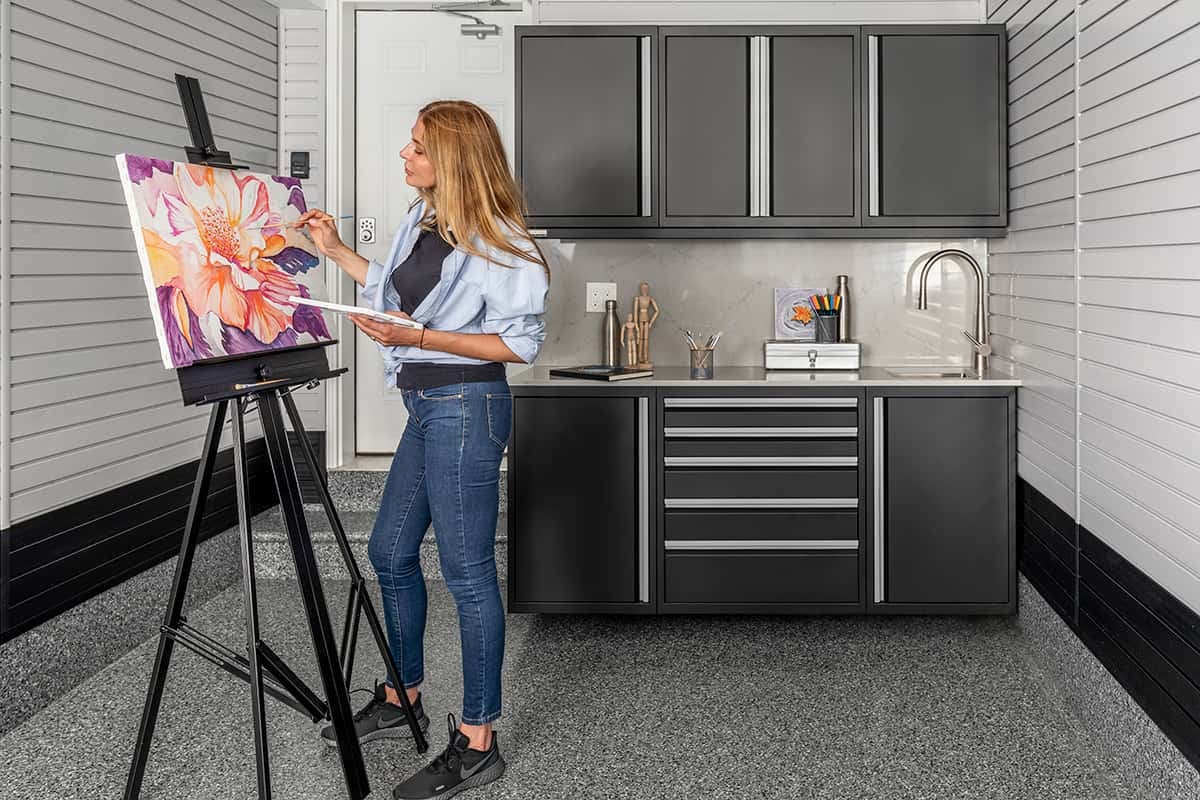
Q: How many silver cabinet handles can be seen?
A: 11